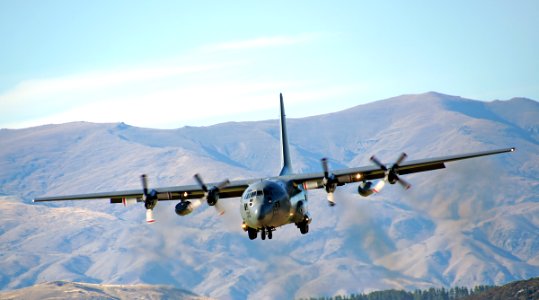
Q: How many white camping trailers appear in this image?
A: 0